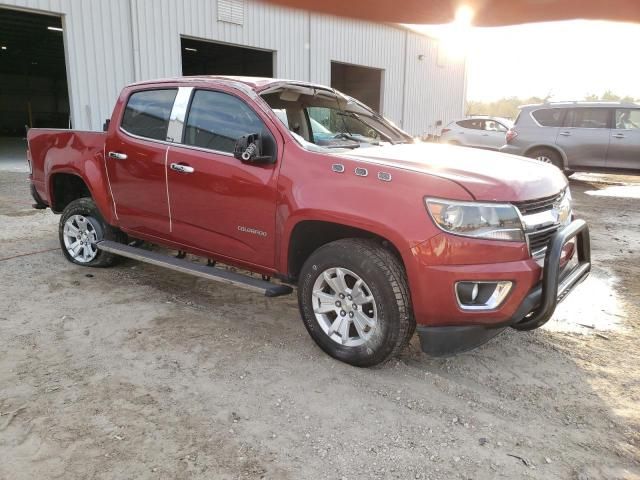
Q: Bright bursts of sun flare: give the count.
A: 1